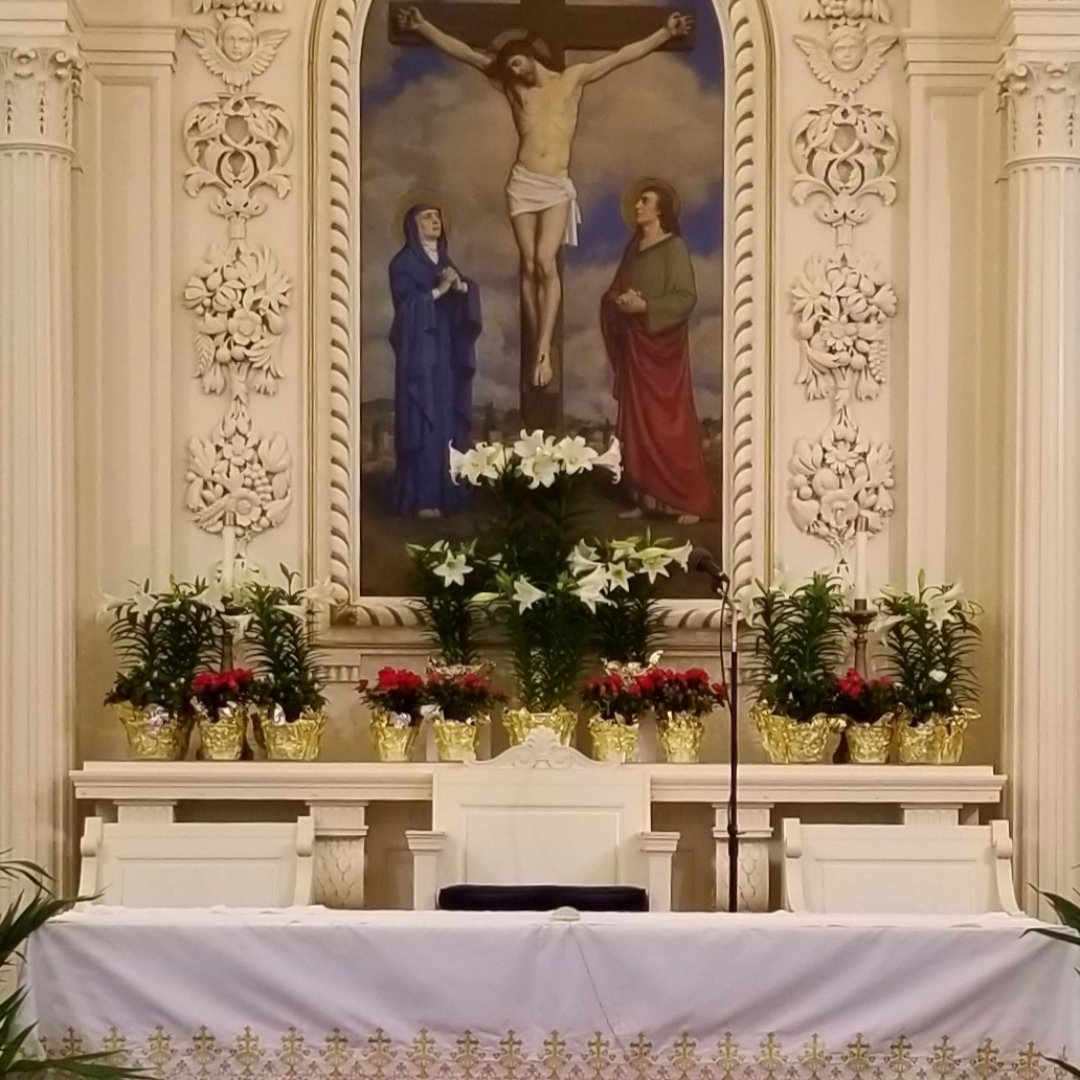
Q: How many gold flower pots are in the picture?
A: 11